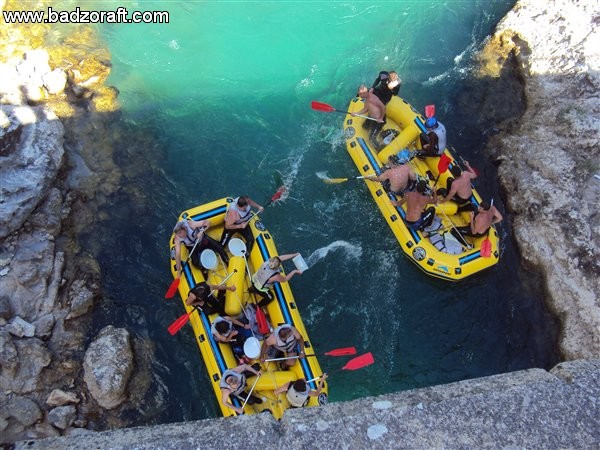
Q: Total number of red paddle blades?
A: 11